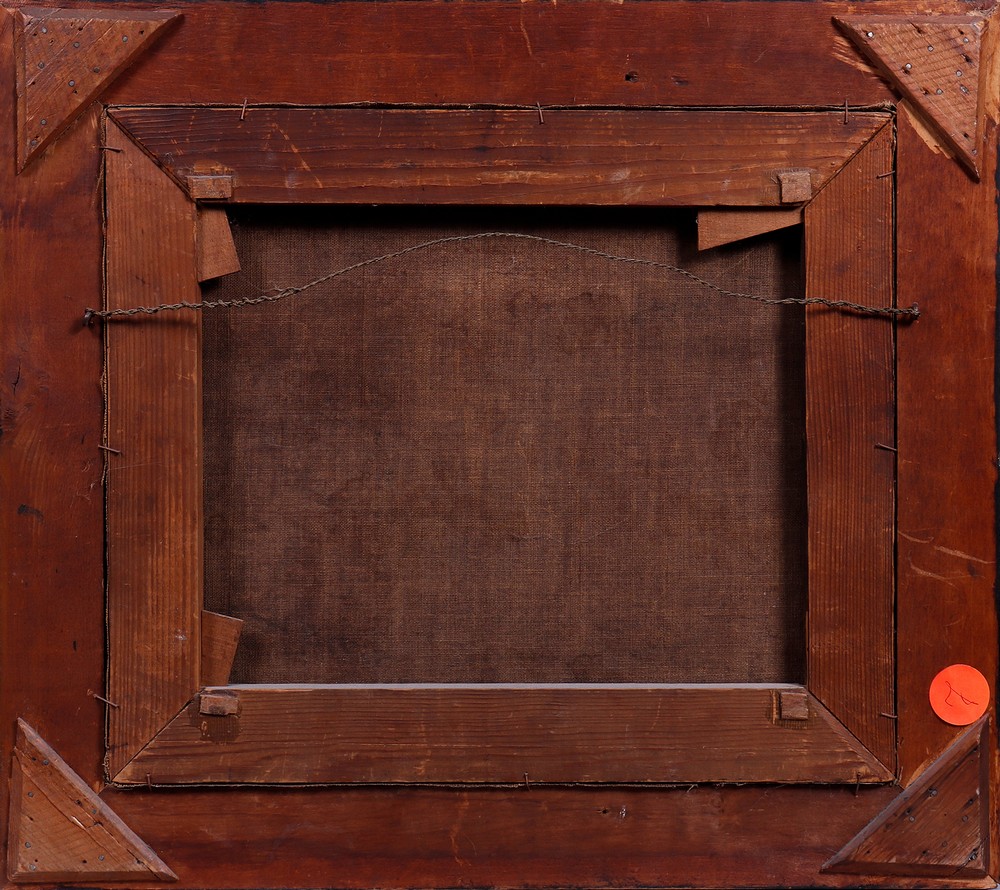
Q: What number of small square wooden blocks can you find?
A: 4